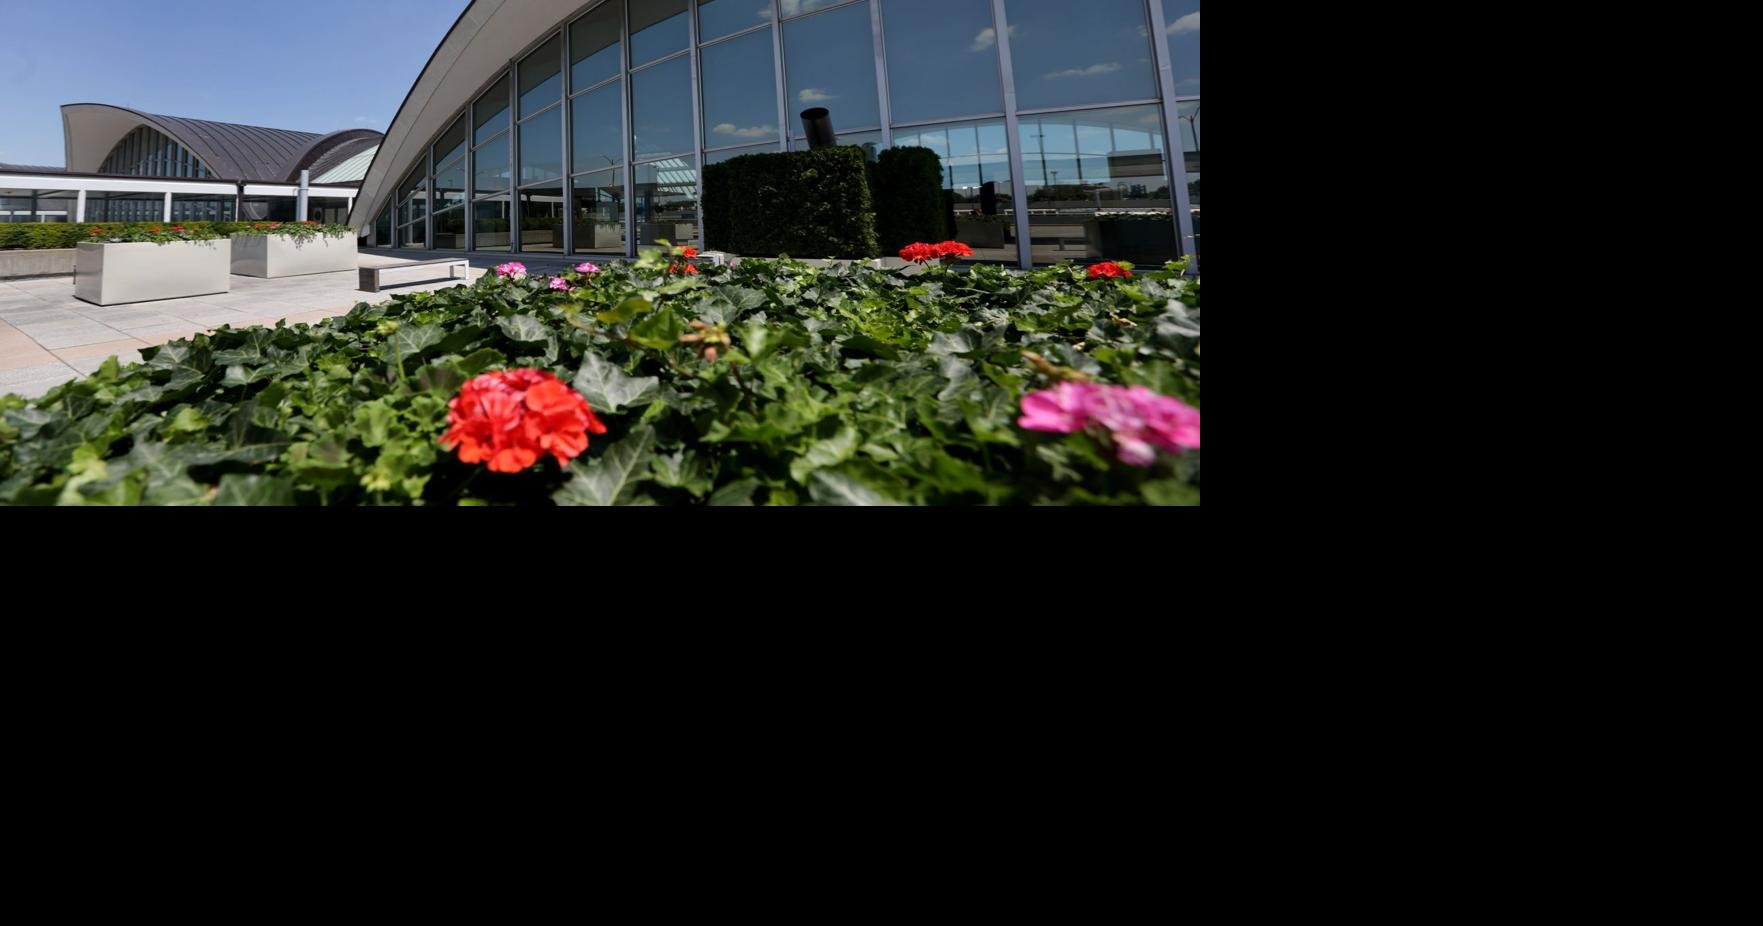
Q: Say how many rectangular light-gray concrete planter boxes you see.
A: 2